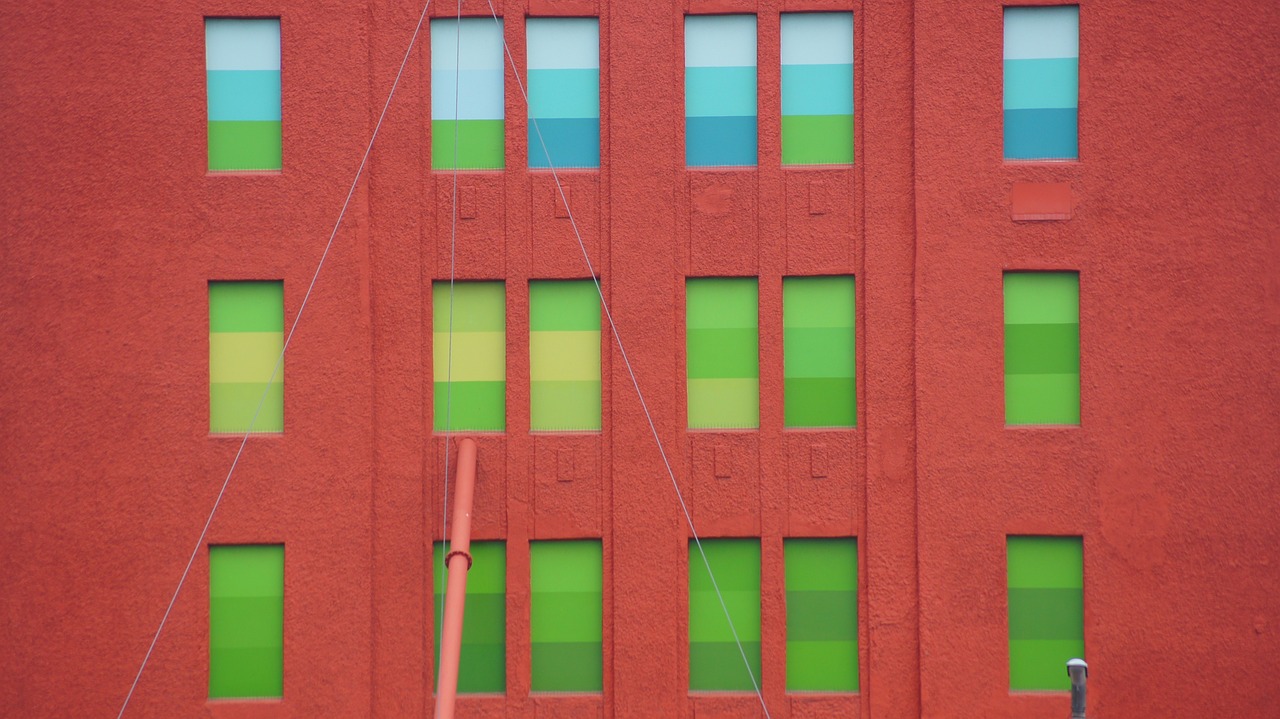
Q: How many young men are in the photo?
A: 0